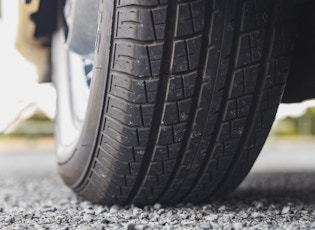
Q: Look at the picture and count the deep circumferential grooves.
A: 4